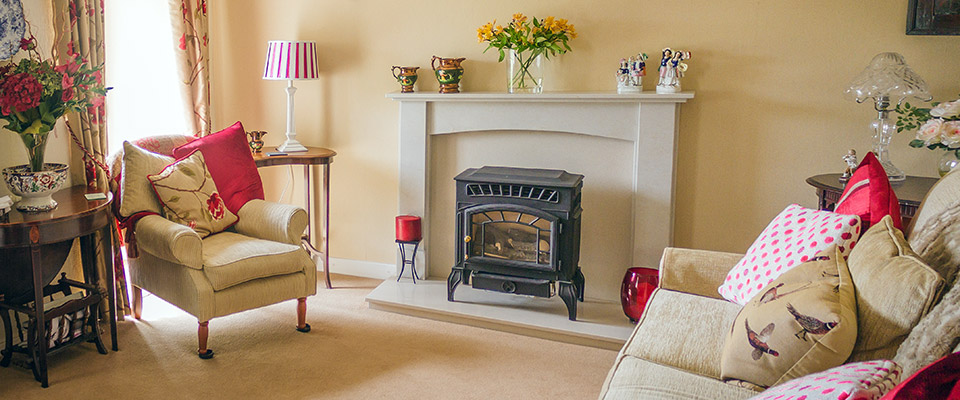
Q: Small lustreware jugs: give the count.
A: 3